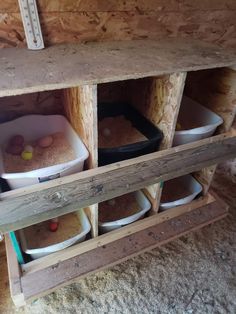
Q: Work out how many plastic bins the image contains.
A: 6